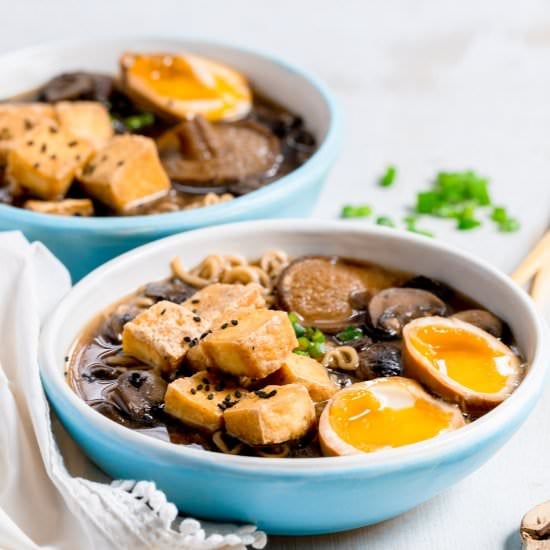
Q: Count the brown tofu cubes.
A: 11